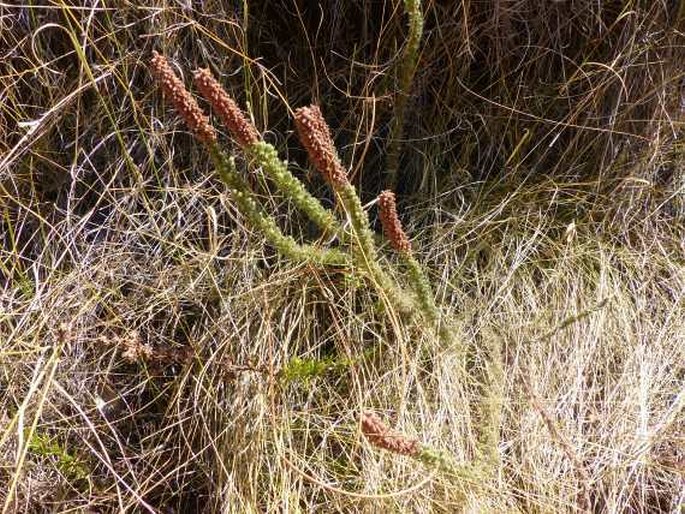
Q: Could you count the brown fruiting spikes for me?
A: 5